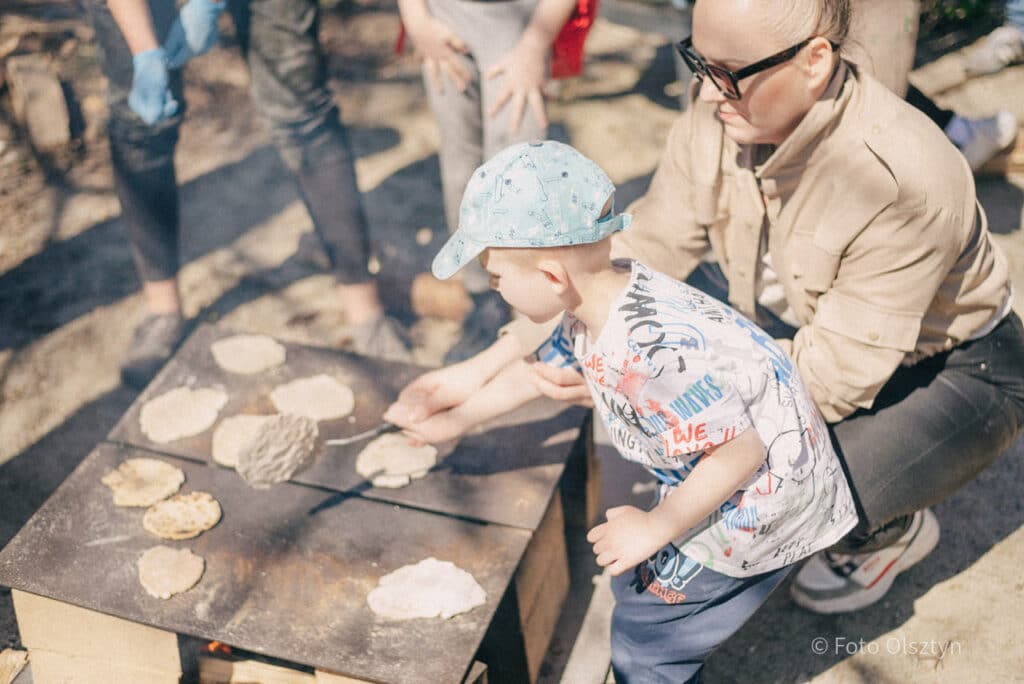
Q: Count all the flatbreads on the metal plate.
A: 10